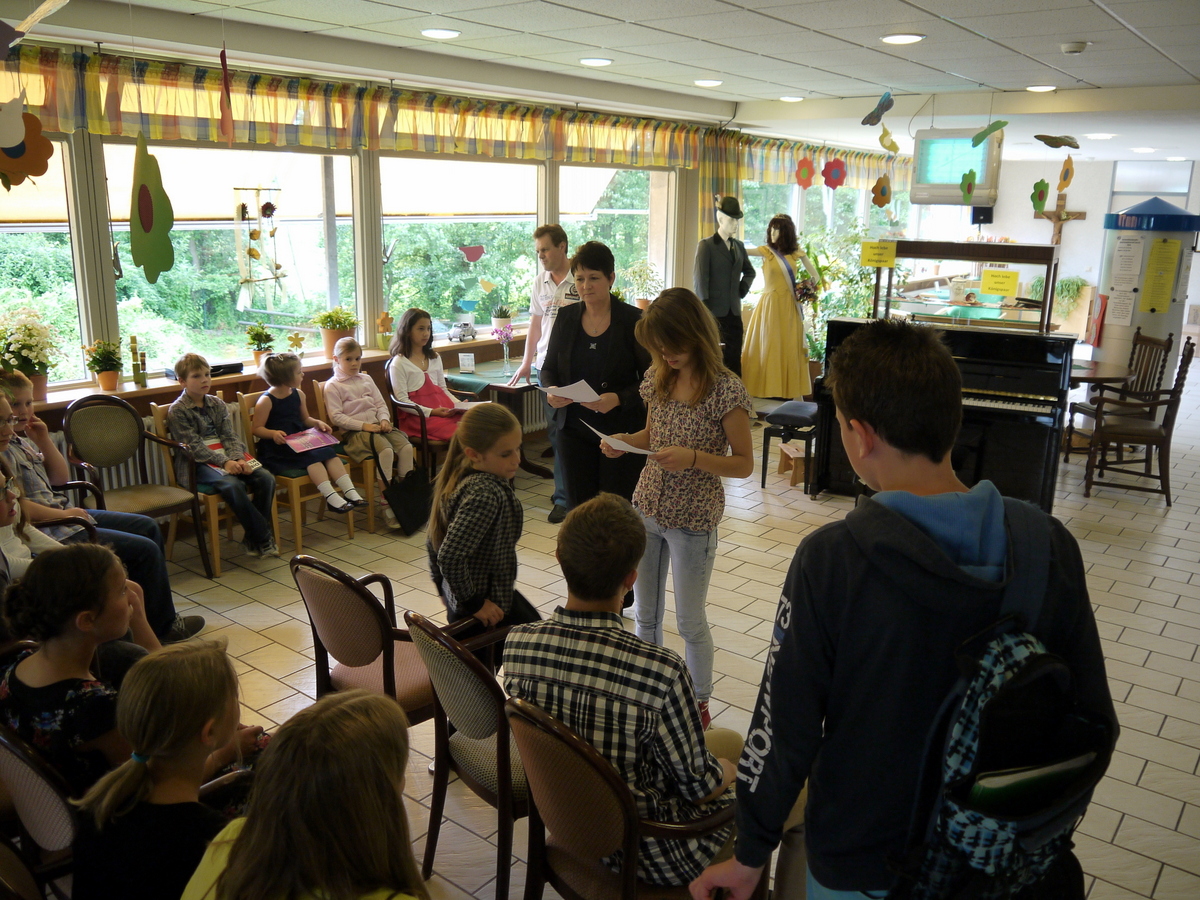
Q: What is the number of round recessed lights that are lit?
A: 9